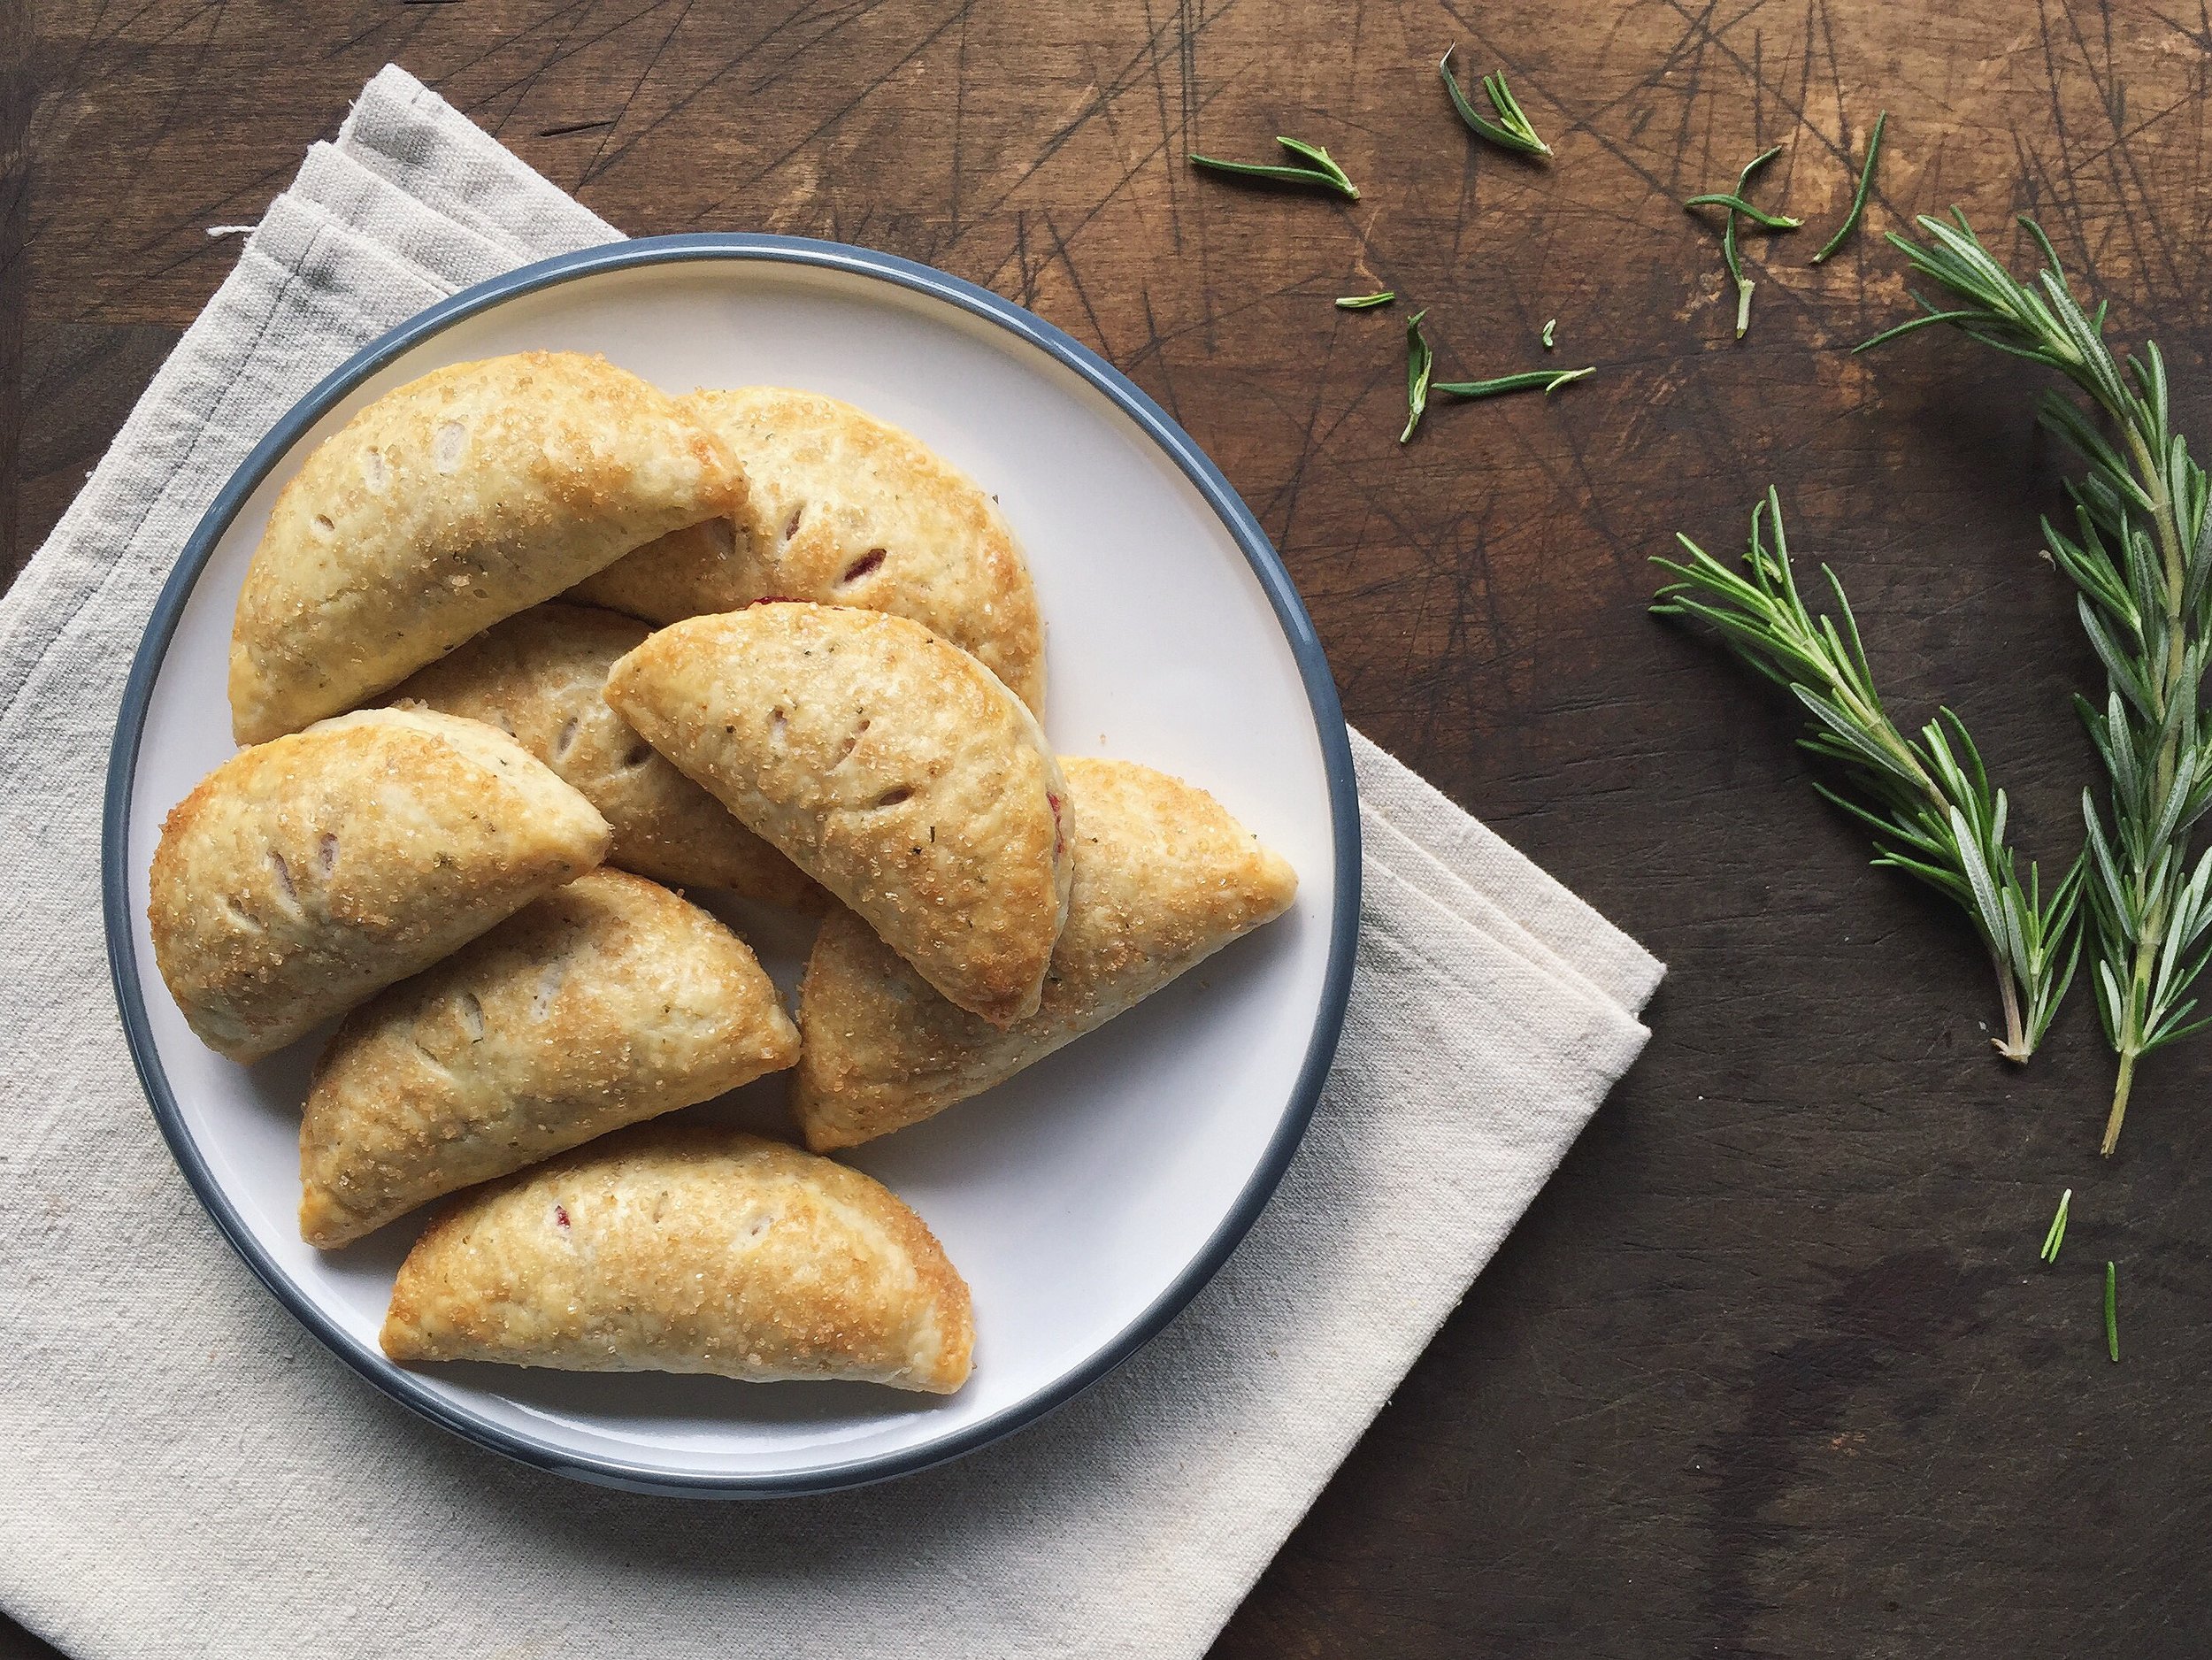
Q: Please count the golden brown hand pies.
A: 8